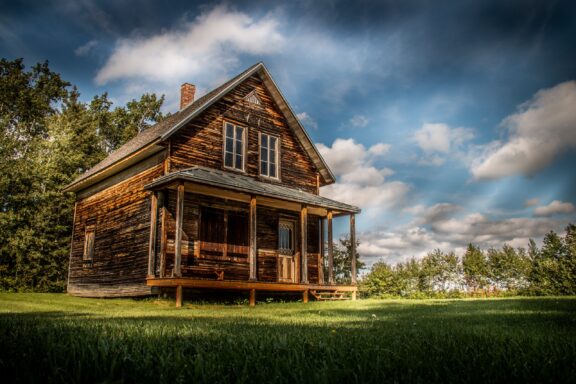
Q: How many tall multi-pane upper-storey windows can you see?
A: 2